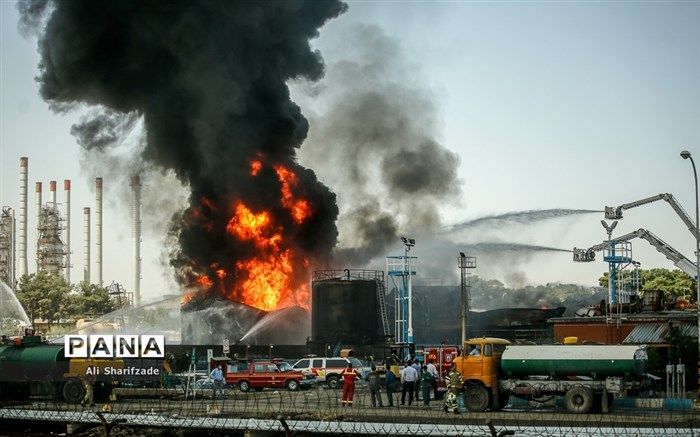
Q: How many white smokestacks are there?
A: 7